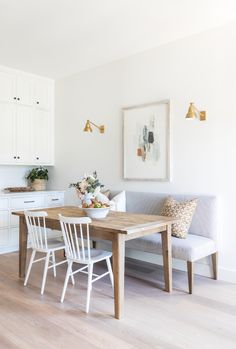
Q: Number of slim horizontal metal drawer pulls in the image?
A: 2